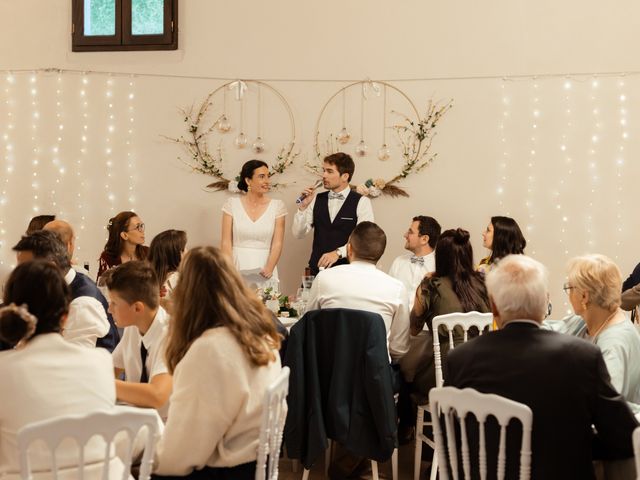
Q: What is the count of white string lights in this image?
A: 11